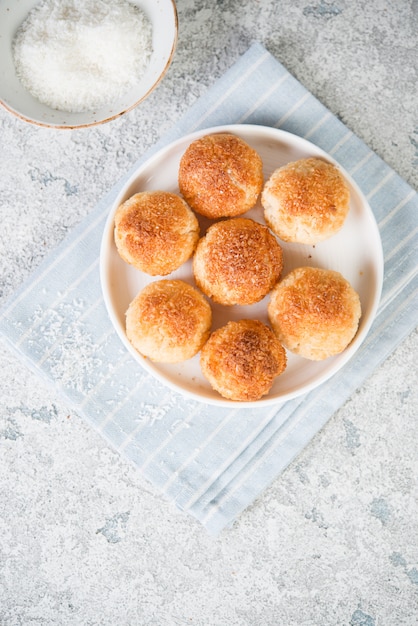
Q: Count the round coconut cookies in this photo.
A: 7